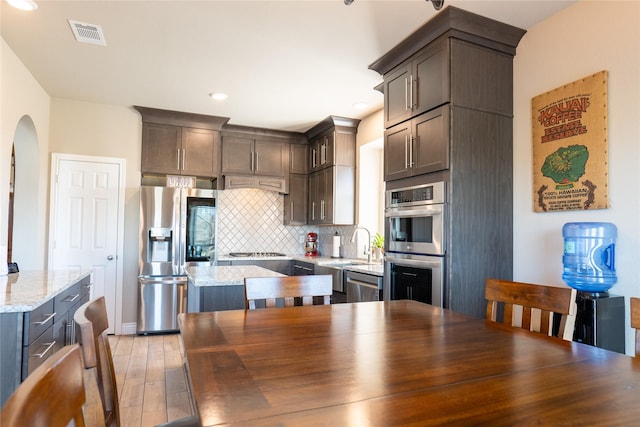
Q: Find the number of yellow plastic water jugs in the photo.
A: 0